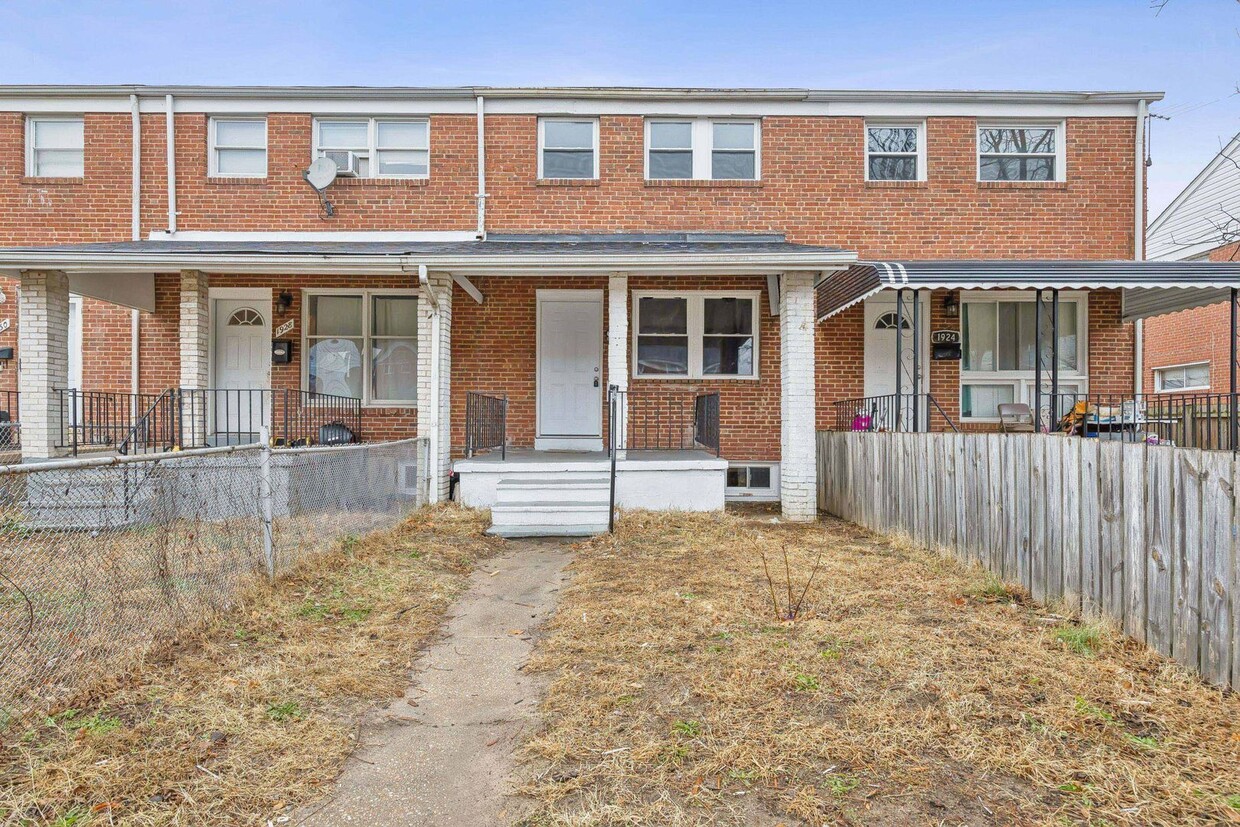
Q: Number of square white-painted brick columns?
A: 5